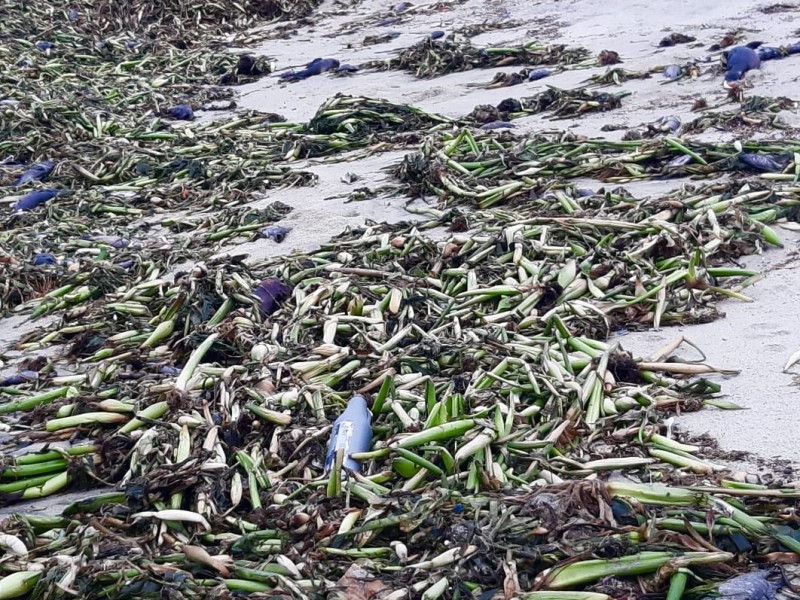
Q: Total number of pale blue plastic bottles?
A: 1